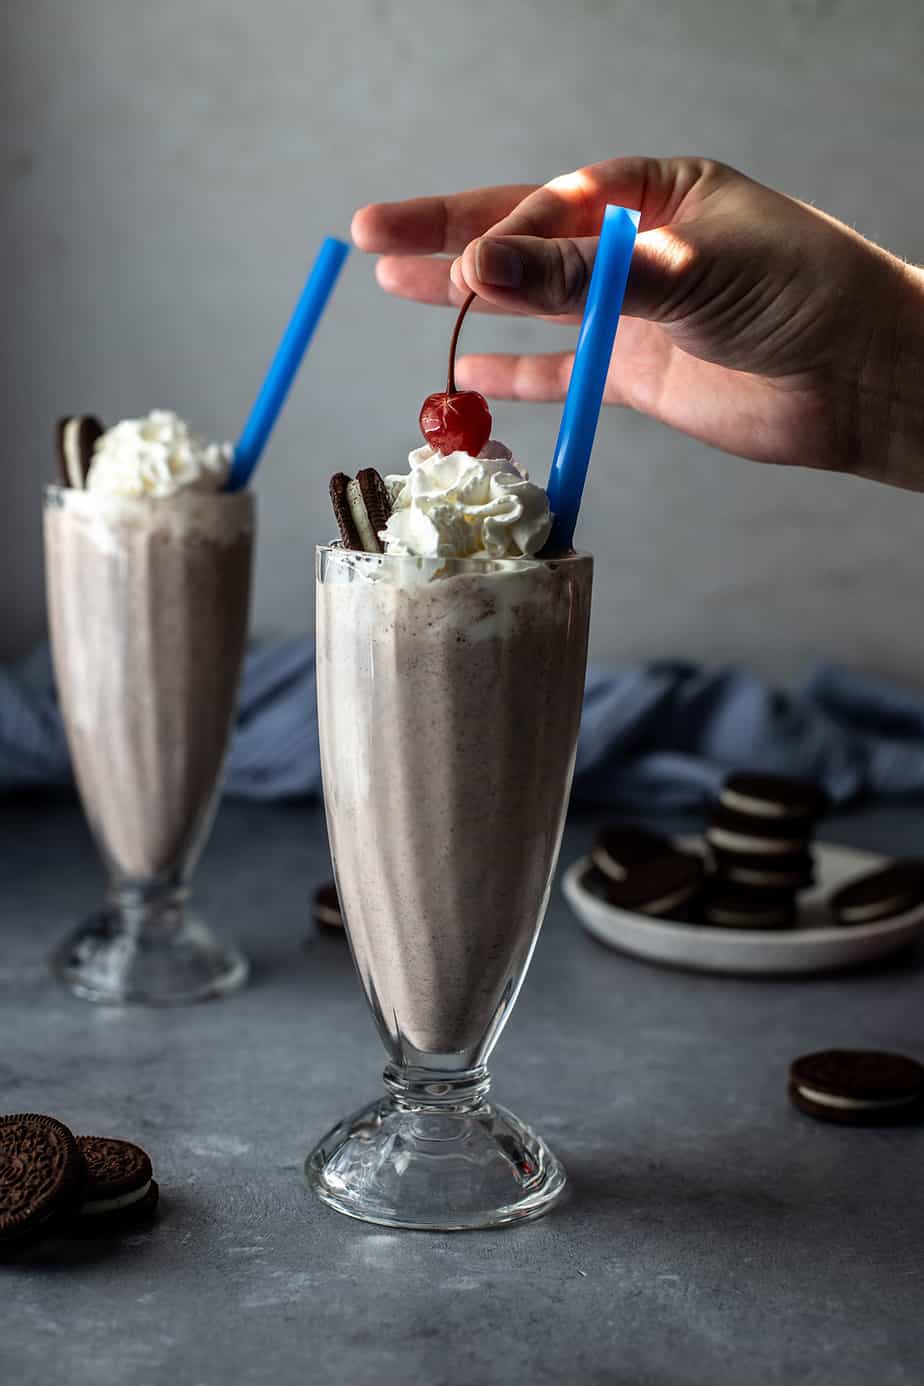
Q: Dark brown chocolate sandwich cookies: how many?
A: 13